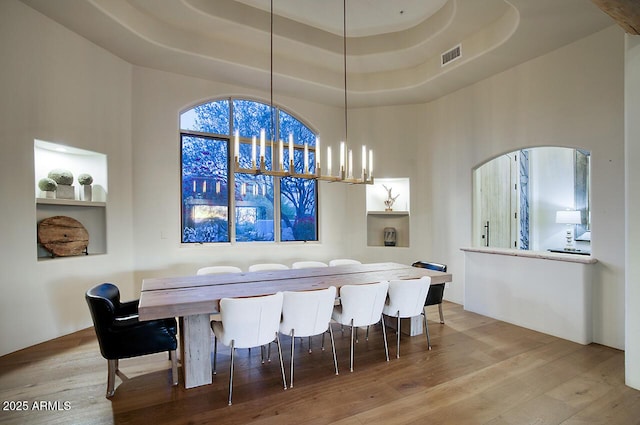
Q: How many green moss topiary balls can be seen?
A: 3